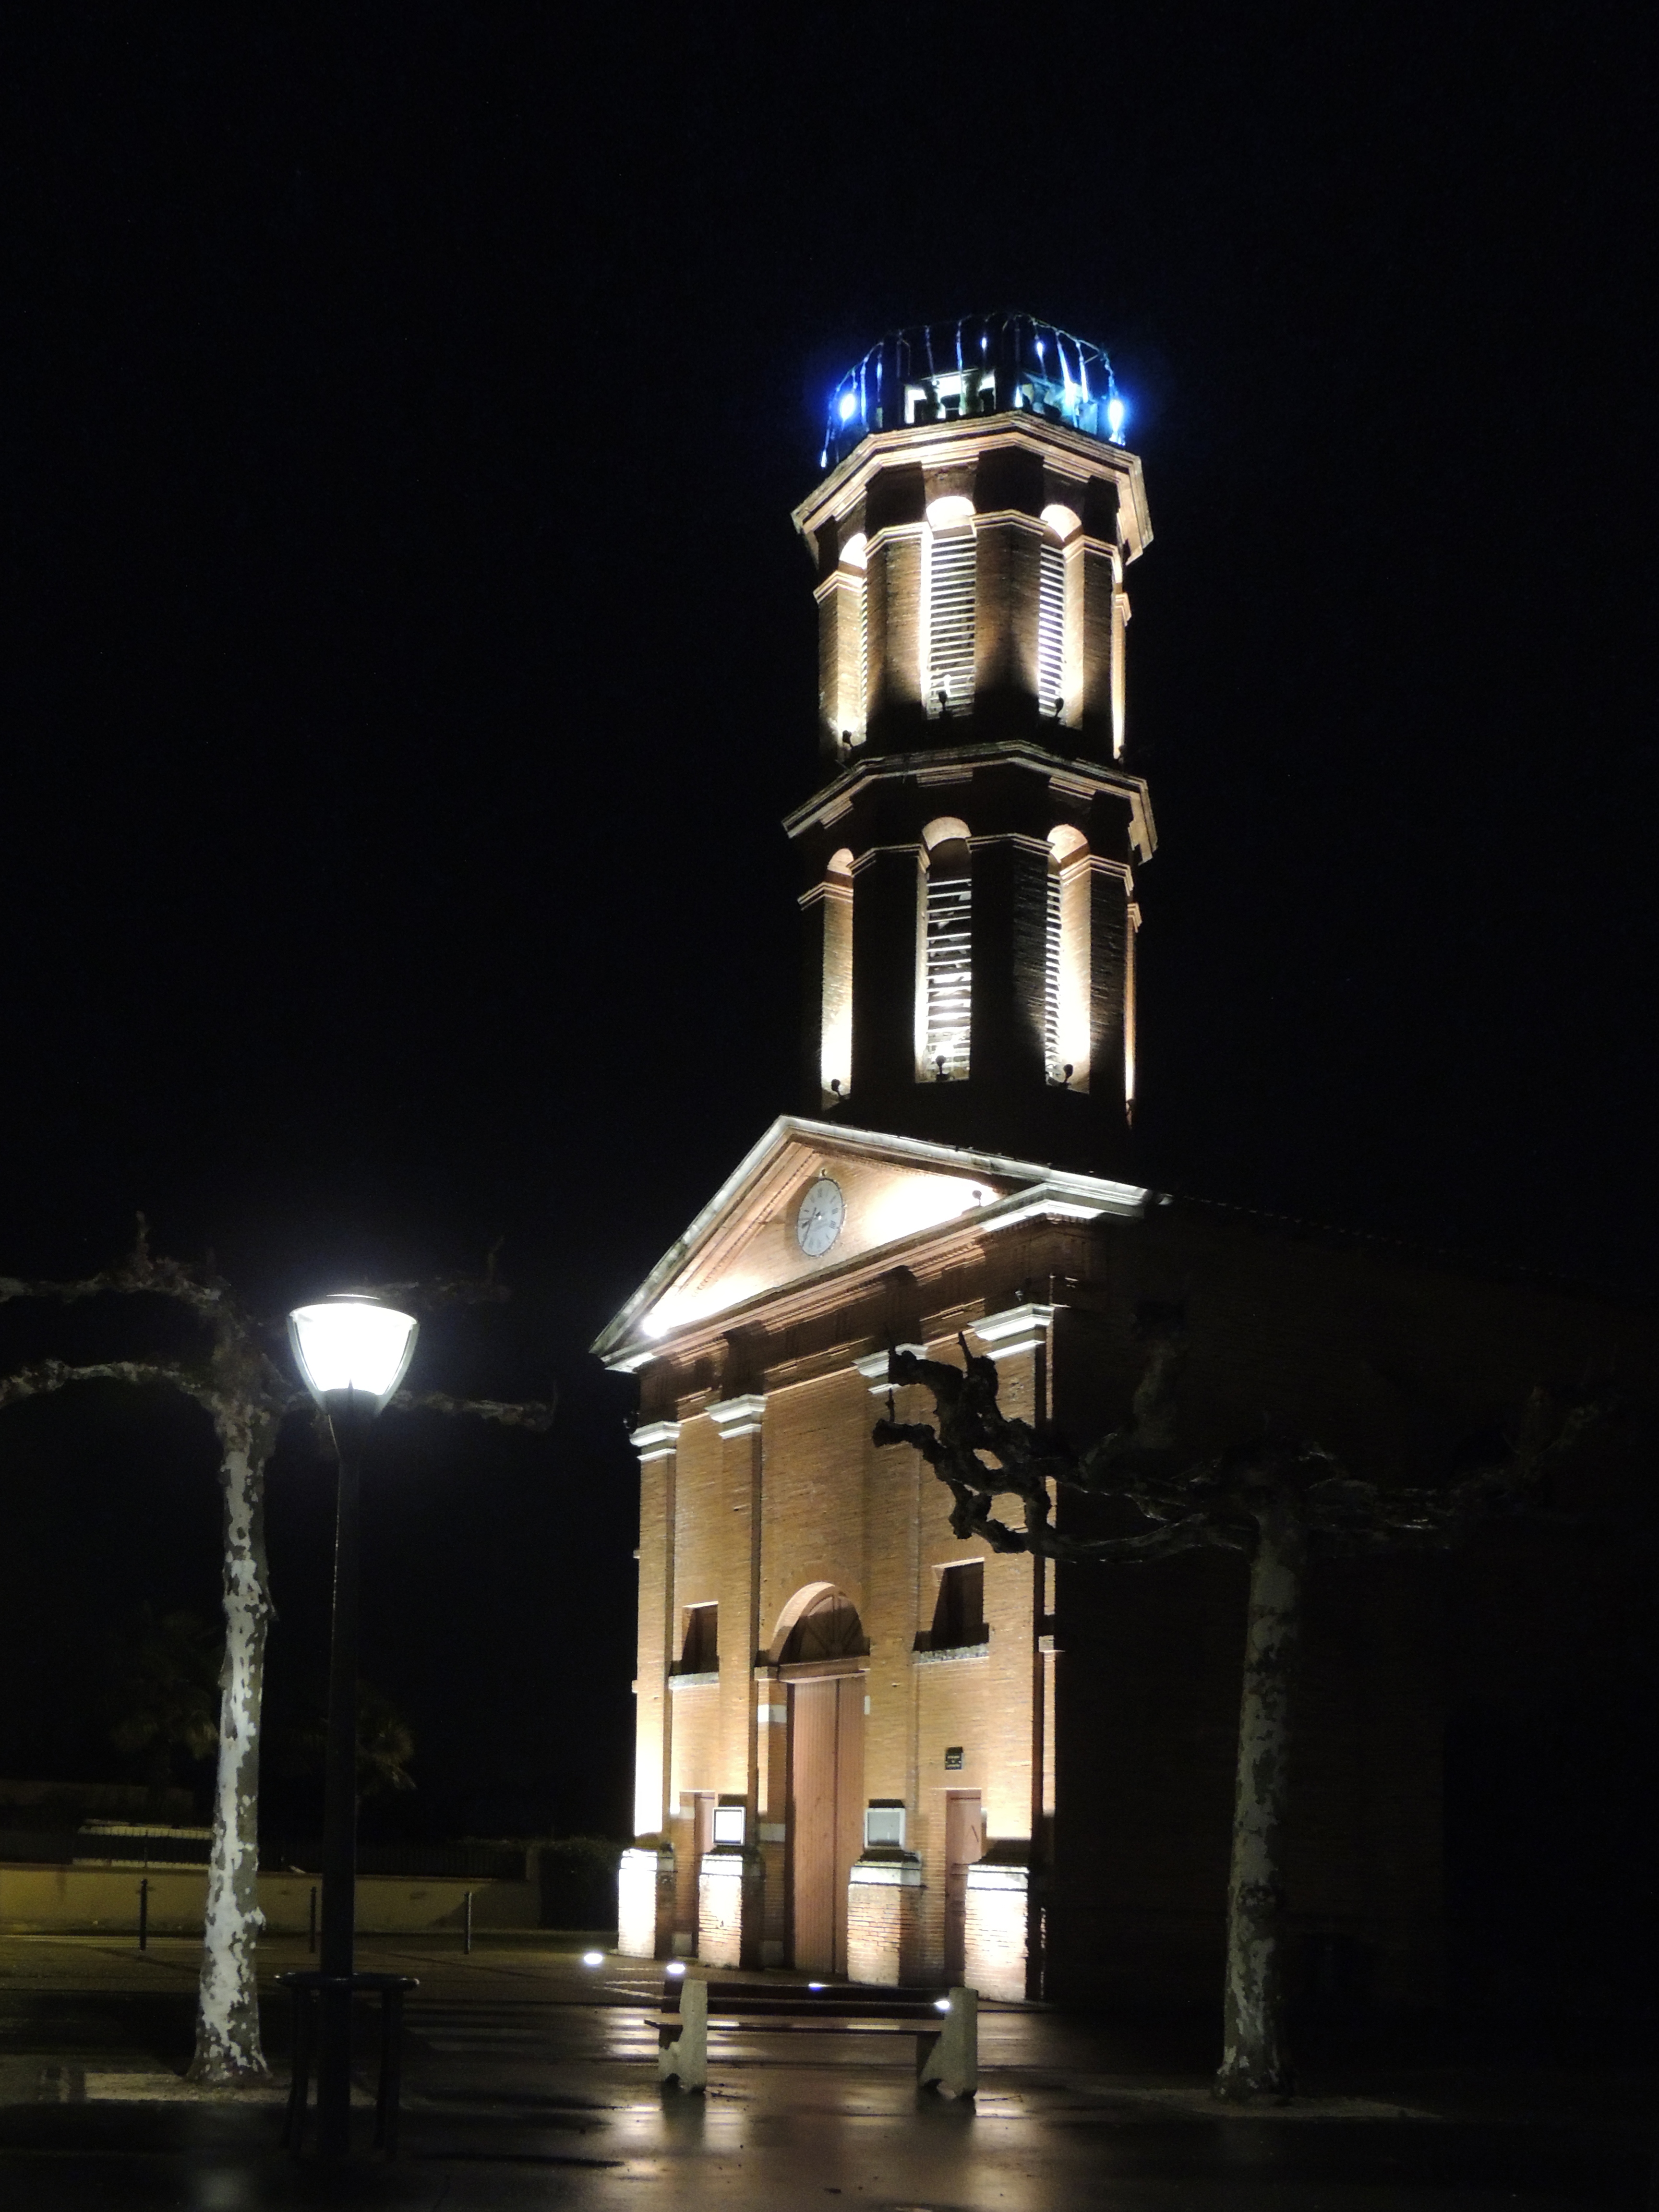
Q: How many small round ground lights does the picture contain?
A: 4